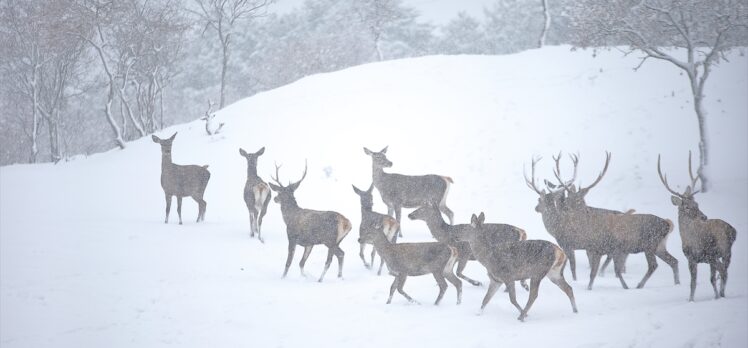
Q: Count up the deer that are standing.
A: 11